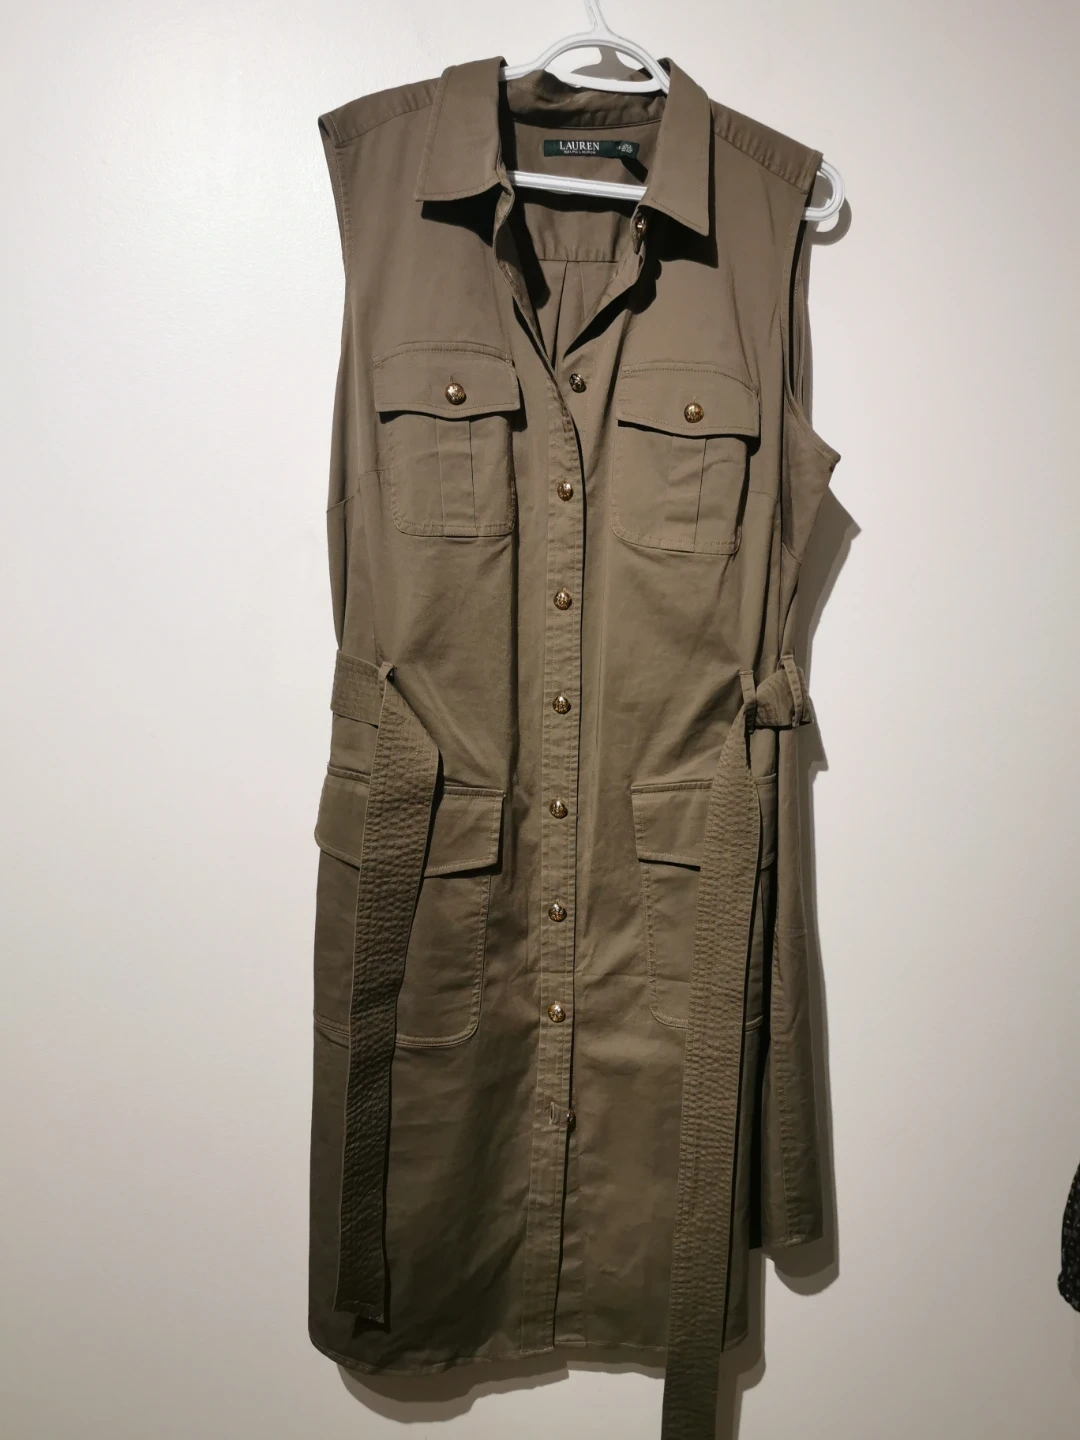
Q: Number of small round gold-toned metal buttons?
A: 11